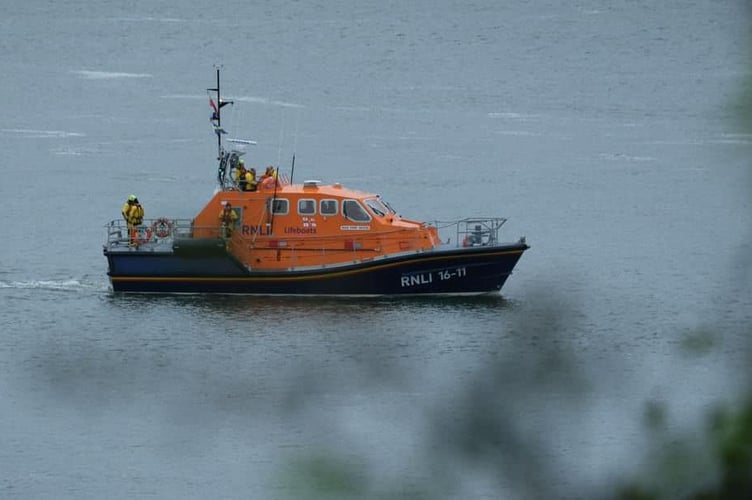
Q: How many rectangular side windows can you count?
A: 3